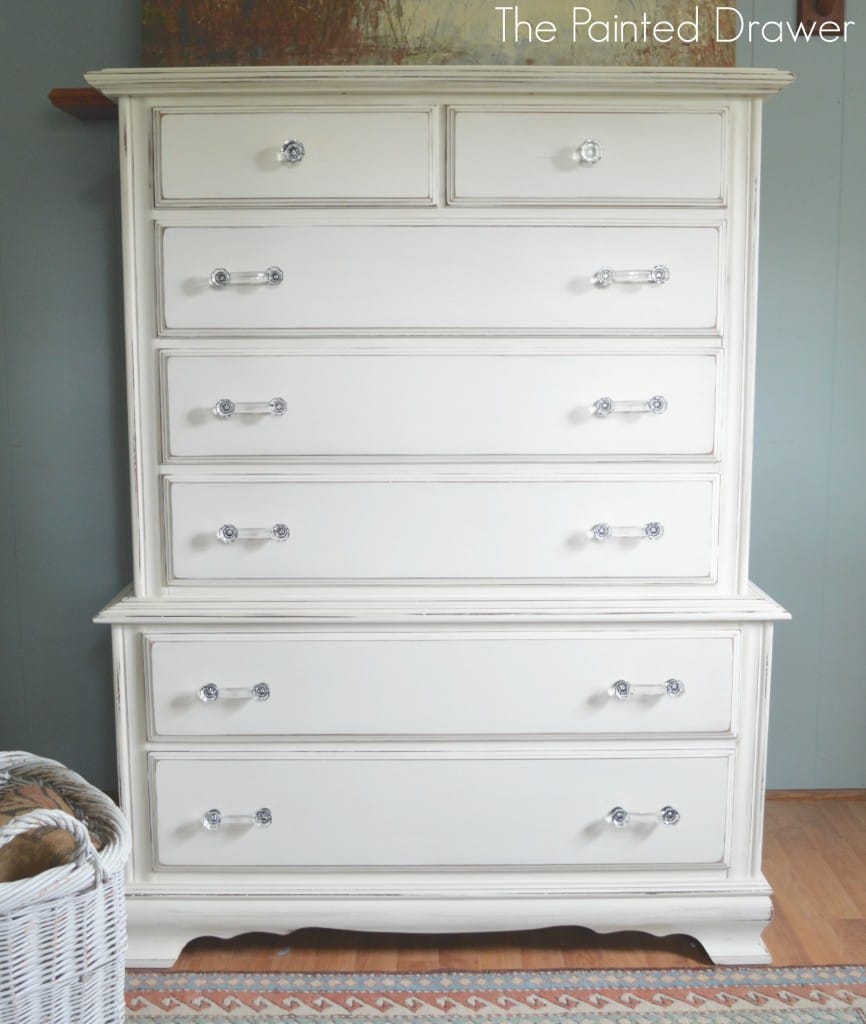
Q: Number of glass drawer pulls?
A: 12